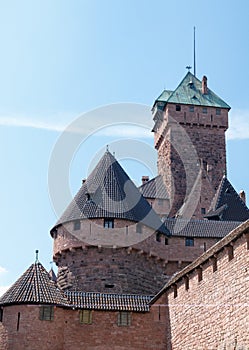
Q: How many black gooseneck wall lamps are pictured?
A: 0